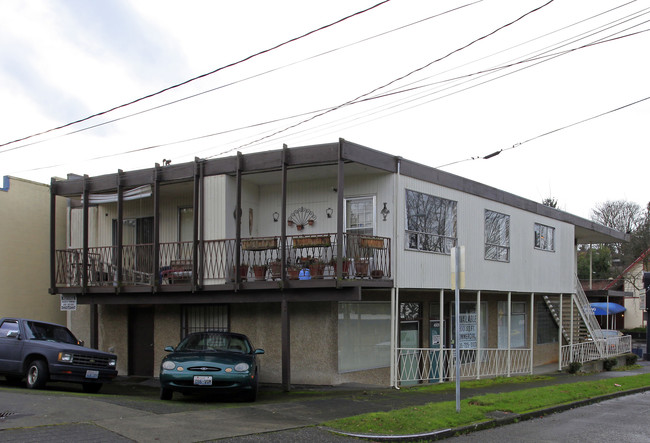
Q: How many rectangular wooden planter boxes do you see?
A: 3